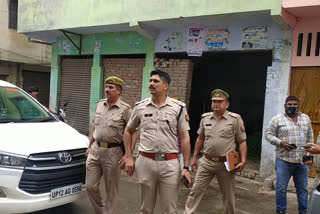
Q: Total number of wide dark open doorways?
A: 1